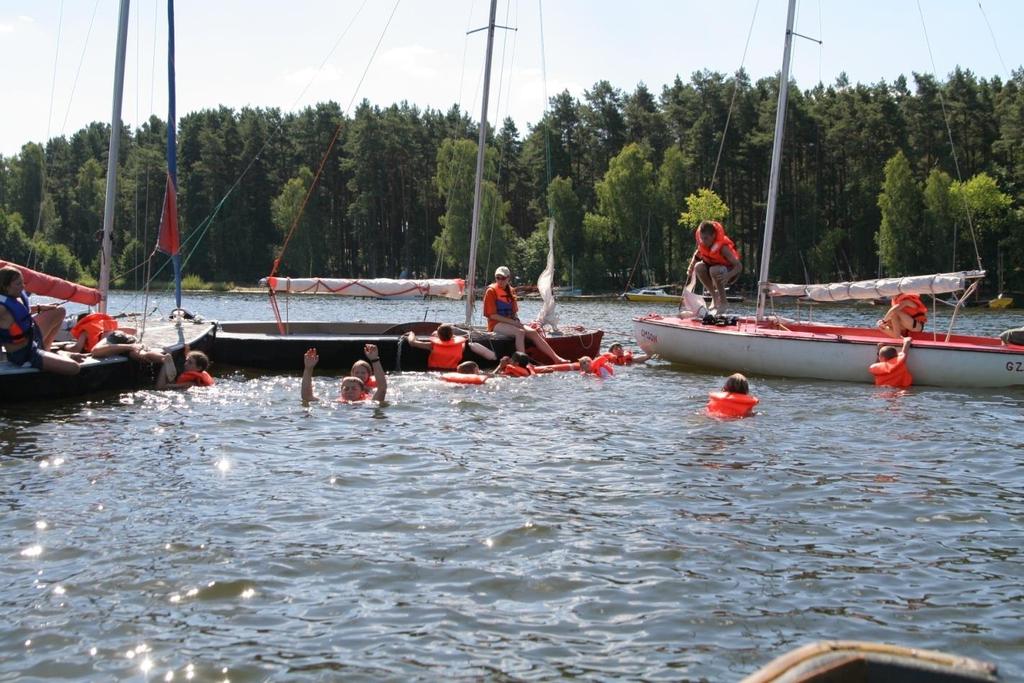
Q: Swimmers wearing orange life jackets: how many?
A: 10